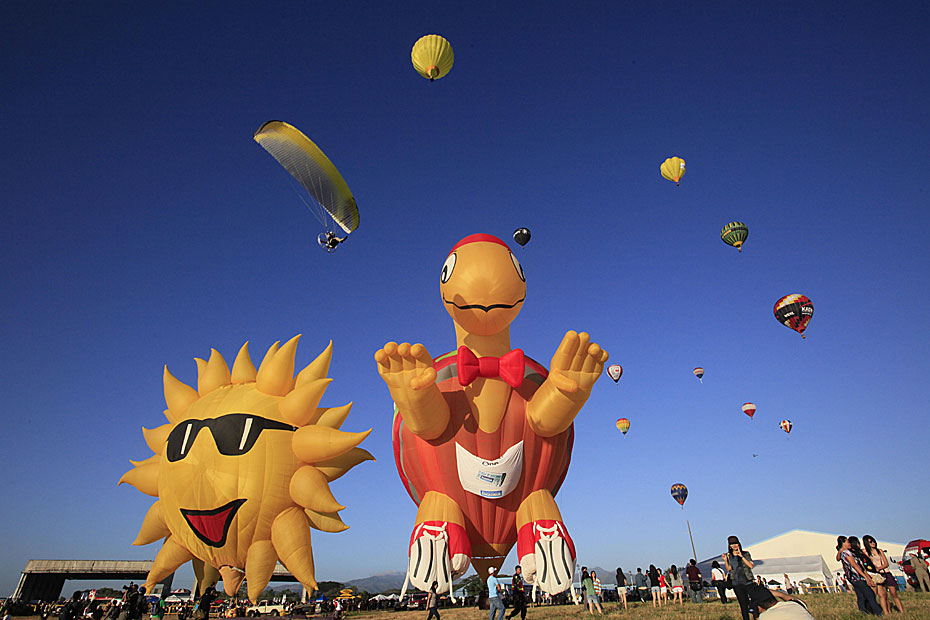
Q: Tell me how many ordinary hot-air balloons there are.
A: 11